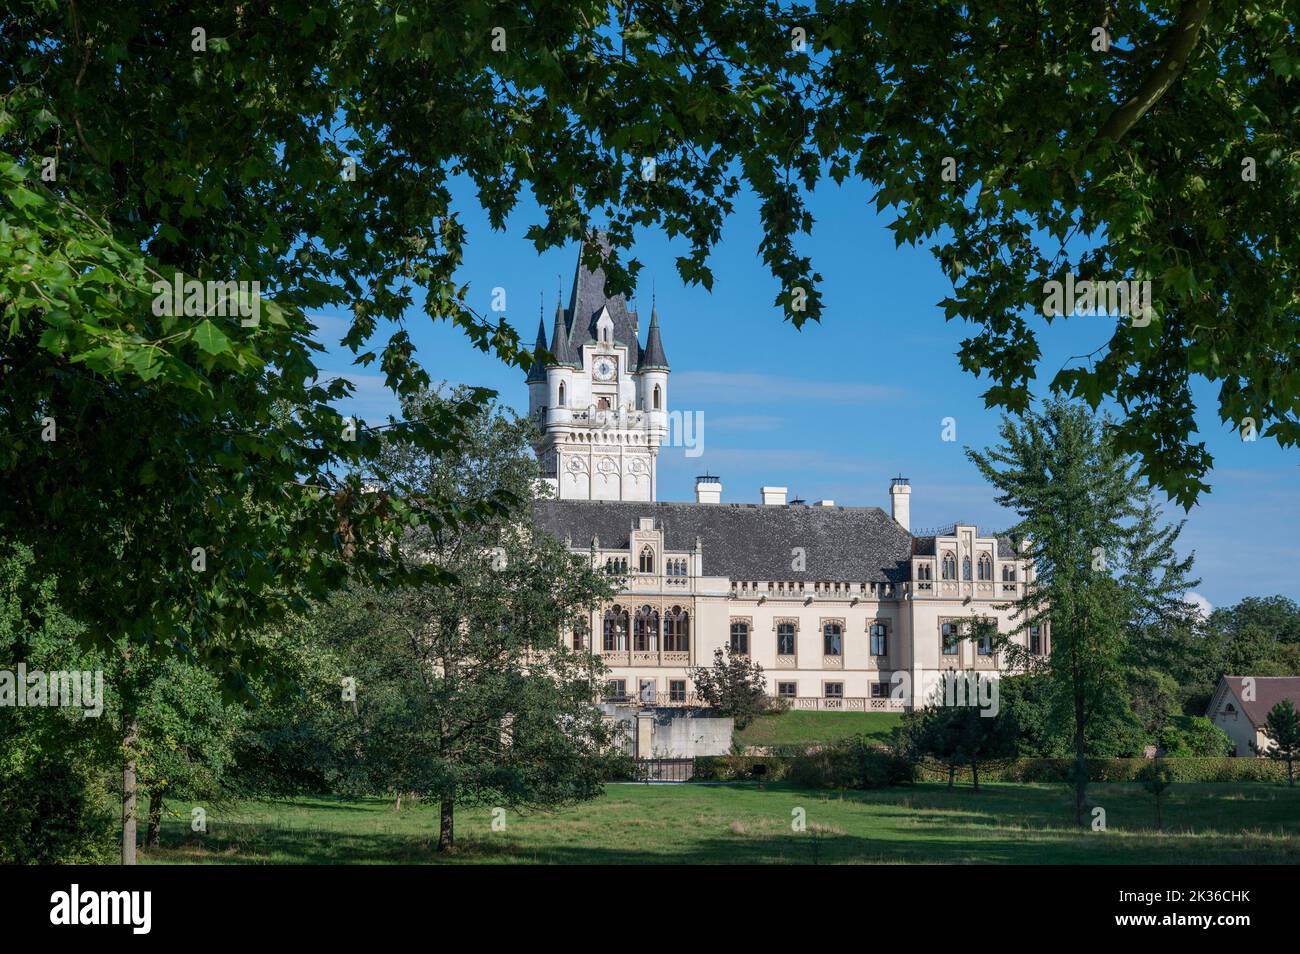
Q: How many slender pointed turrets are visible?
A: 3